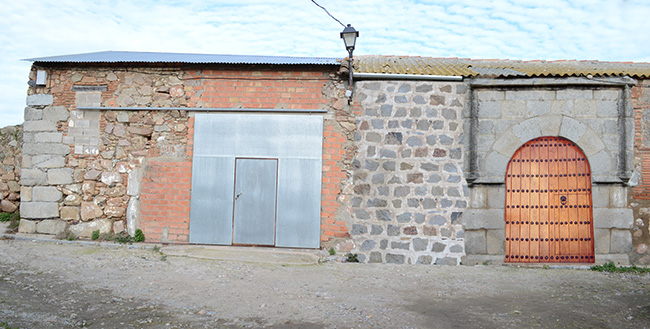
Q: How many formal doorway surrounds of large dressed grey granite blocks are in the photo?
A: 1